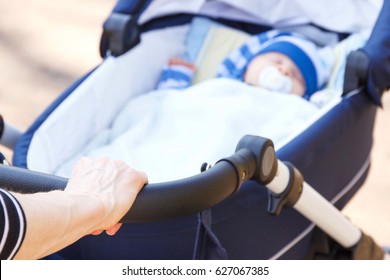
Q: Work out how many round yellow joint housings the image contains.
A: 0